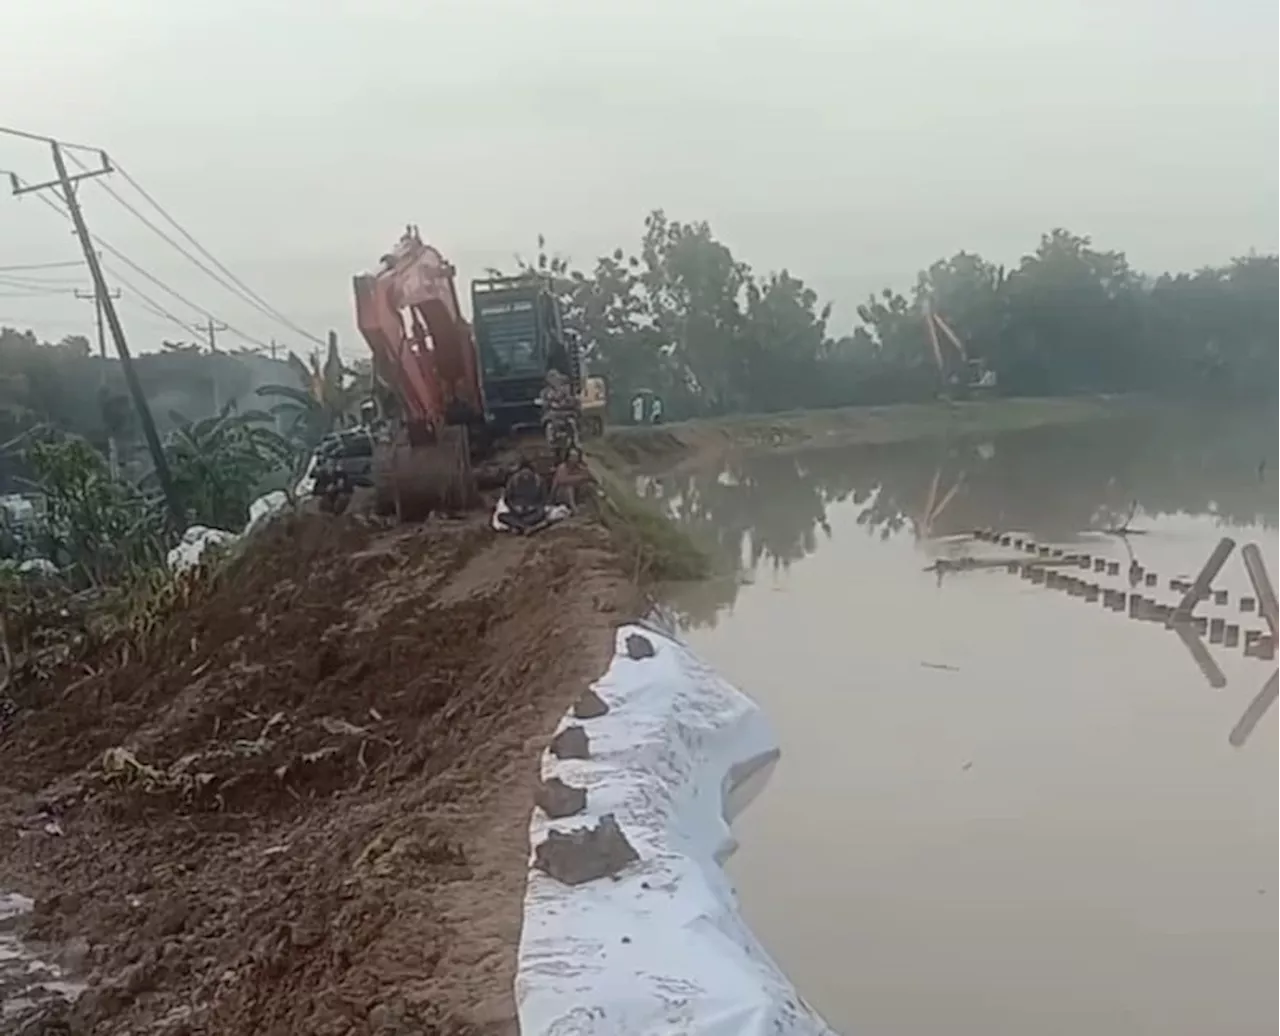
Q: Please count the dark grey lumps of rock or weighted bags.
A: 5